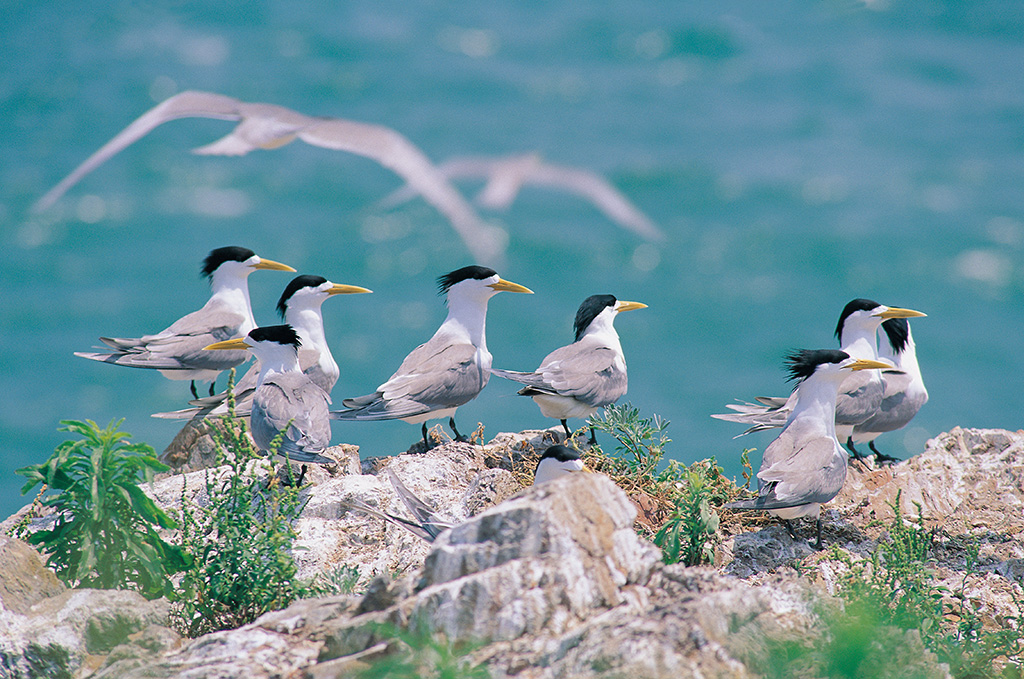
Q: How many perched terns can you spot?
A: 9